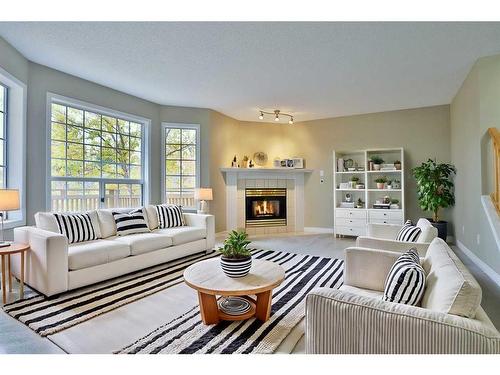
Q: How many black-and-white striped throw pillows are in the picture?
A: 5